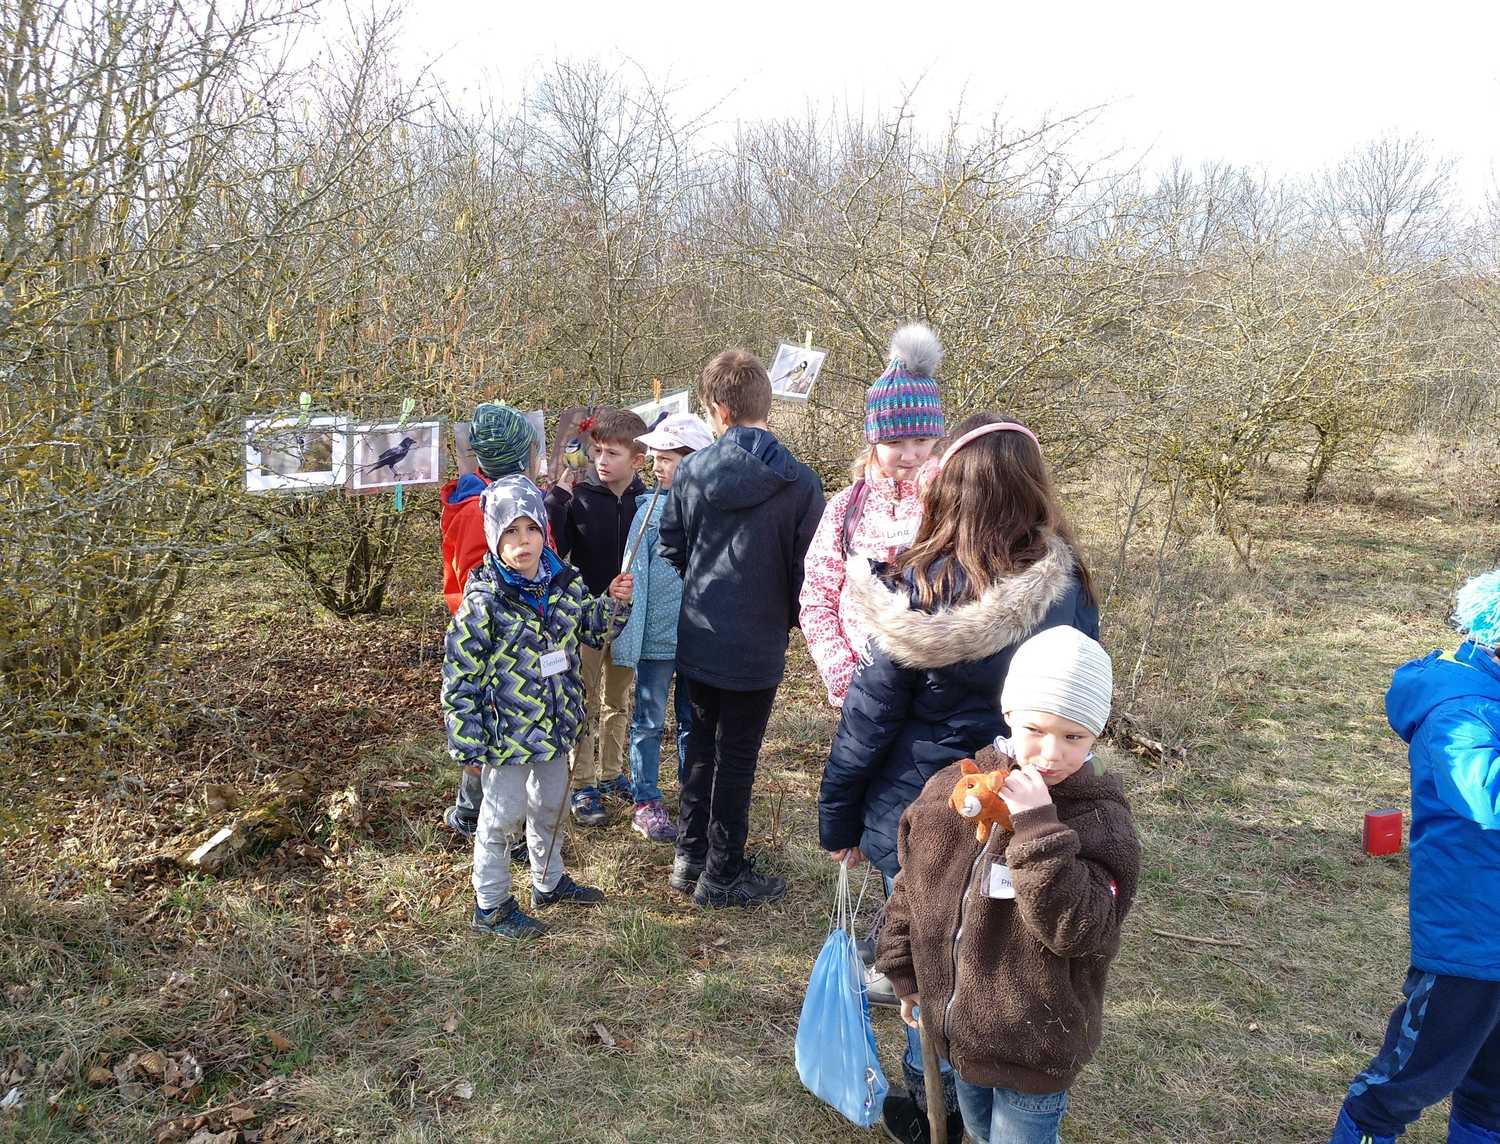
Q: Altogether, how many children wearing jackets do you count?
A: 9